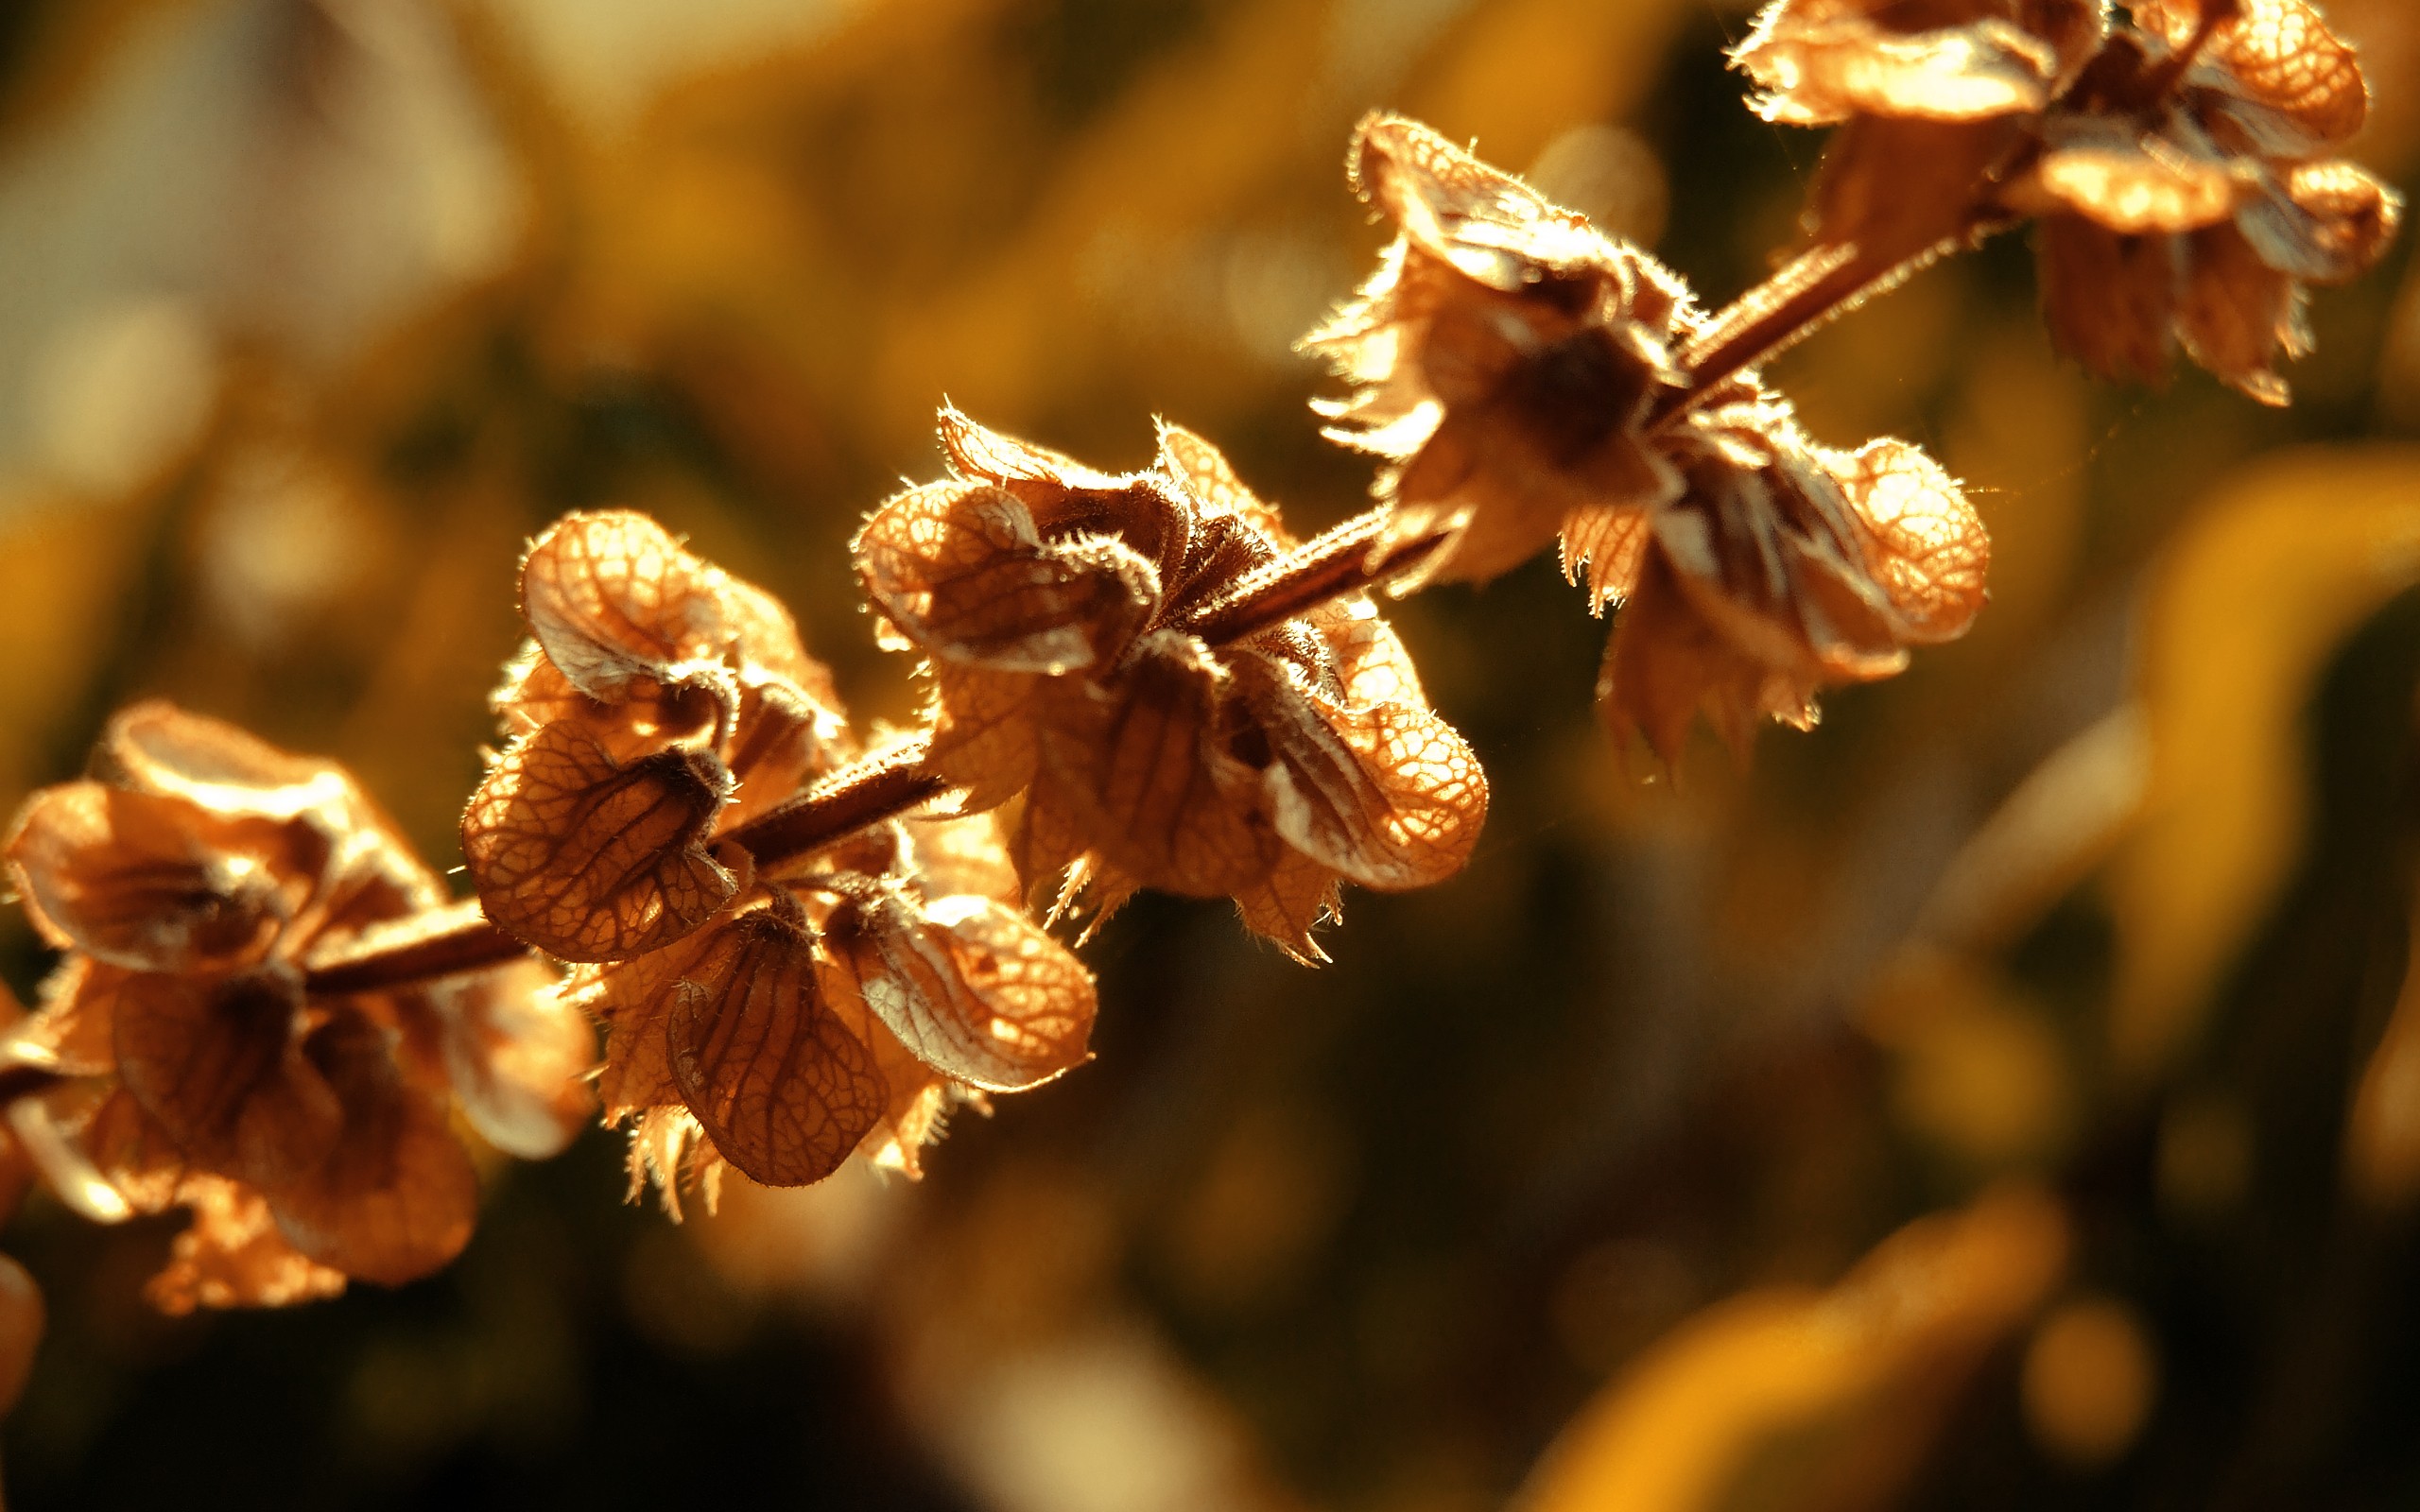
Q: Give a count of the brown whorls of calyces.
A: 5